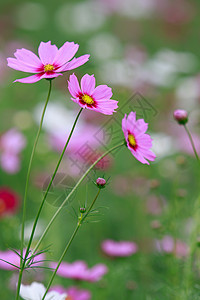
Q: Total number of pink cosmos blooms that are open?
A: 3